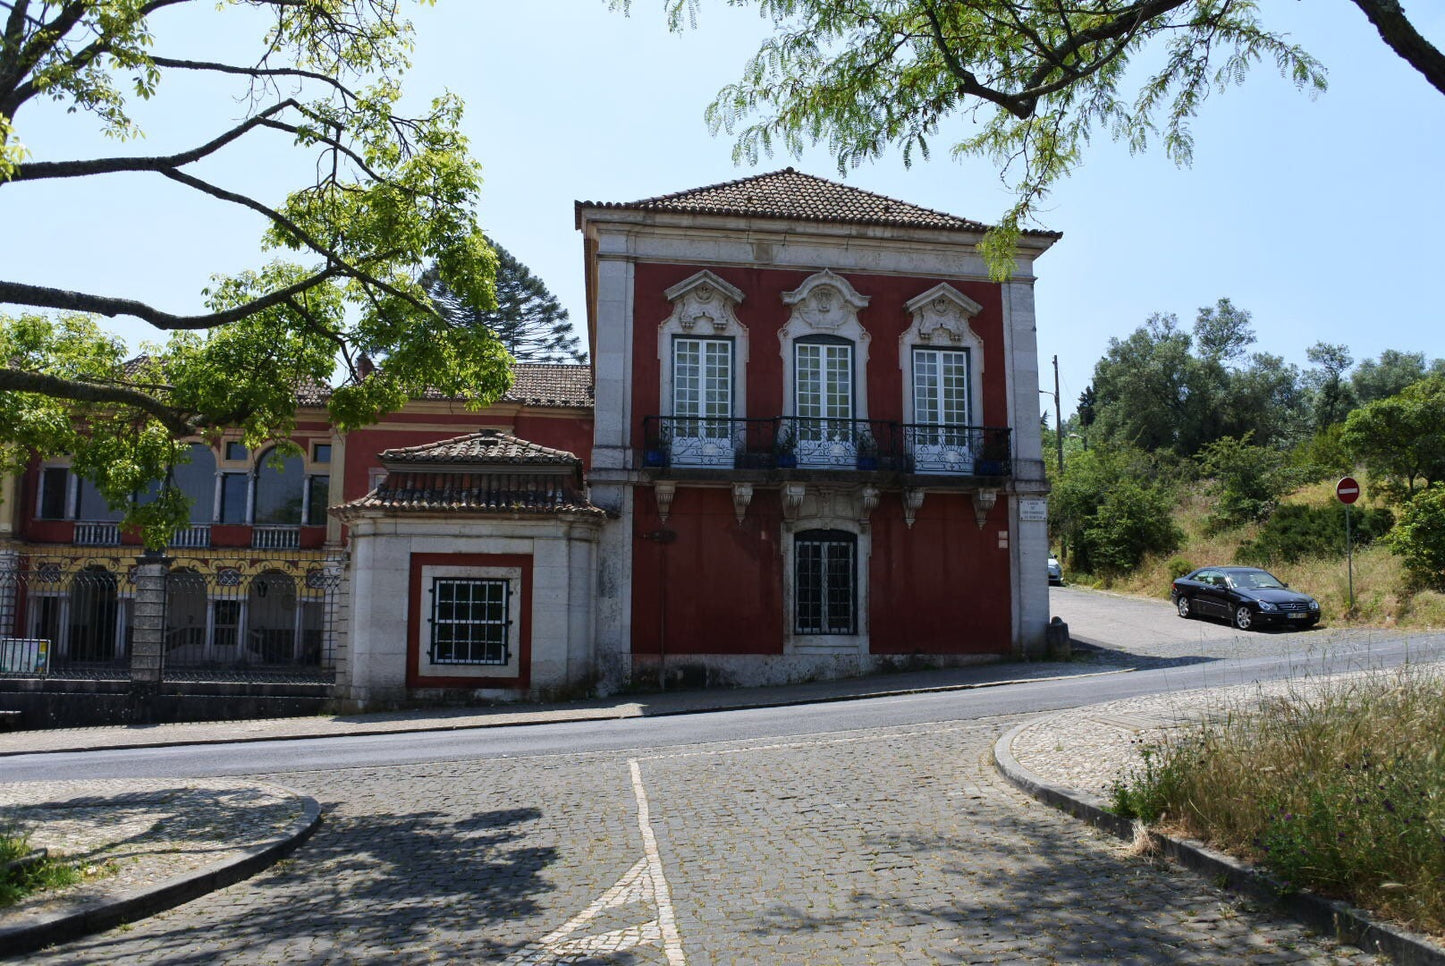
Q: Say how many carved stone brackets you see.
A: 6